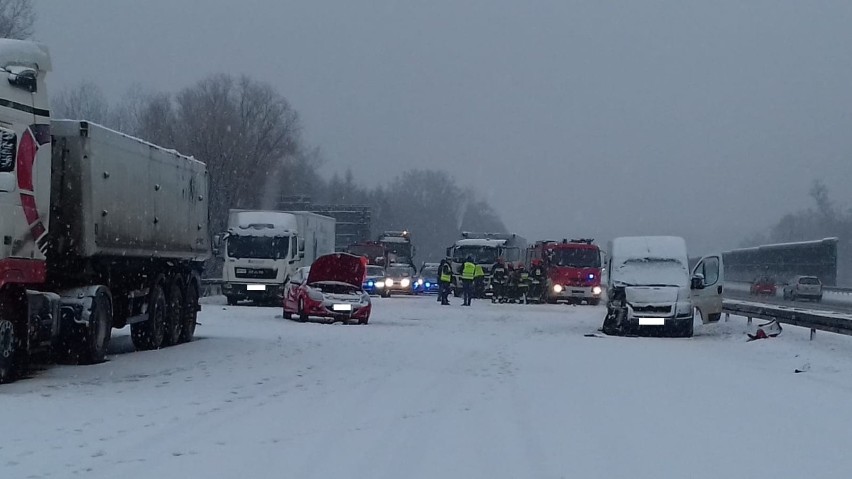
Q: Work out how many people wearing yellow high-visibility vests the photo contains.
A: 3